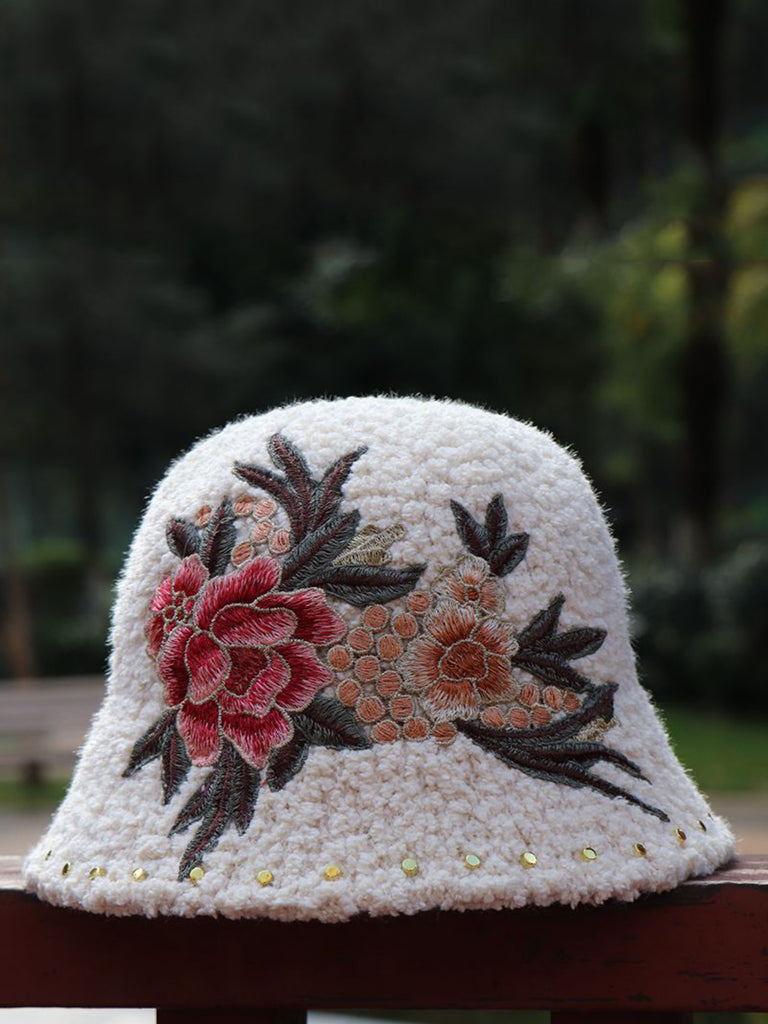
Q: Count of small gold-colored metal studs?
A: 15